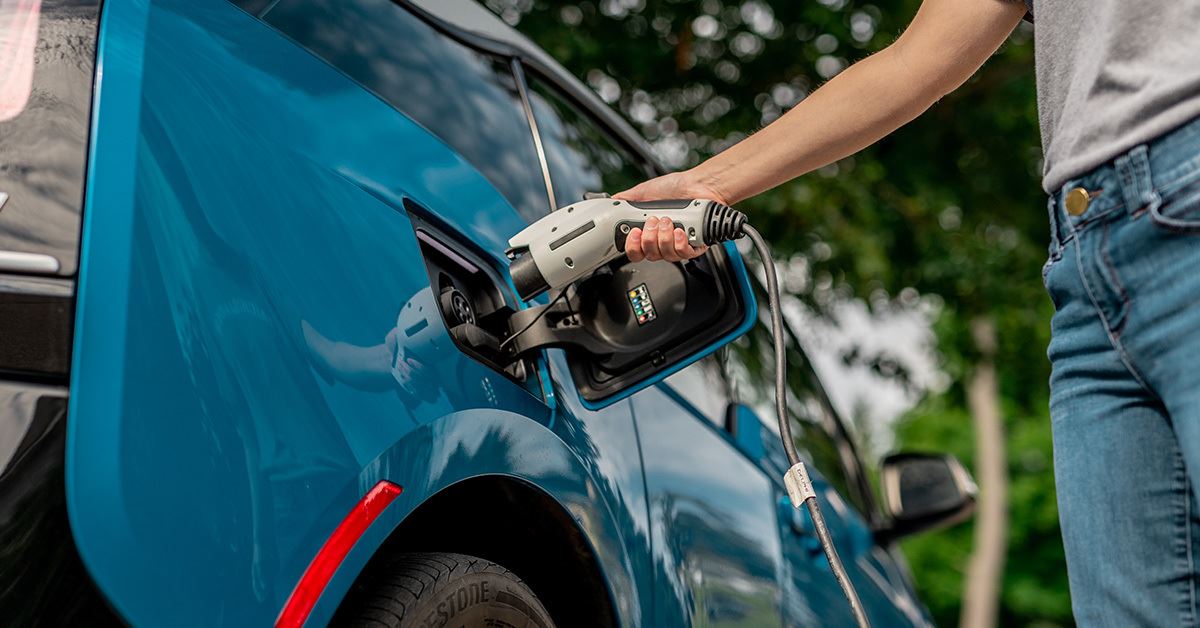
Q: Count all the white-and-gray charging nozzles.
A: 1